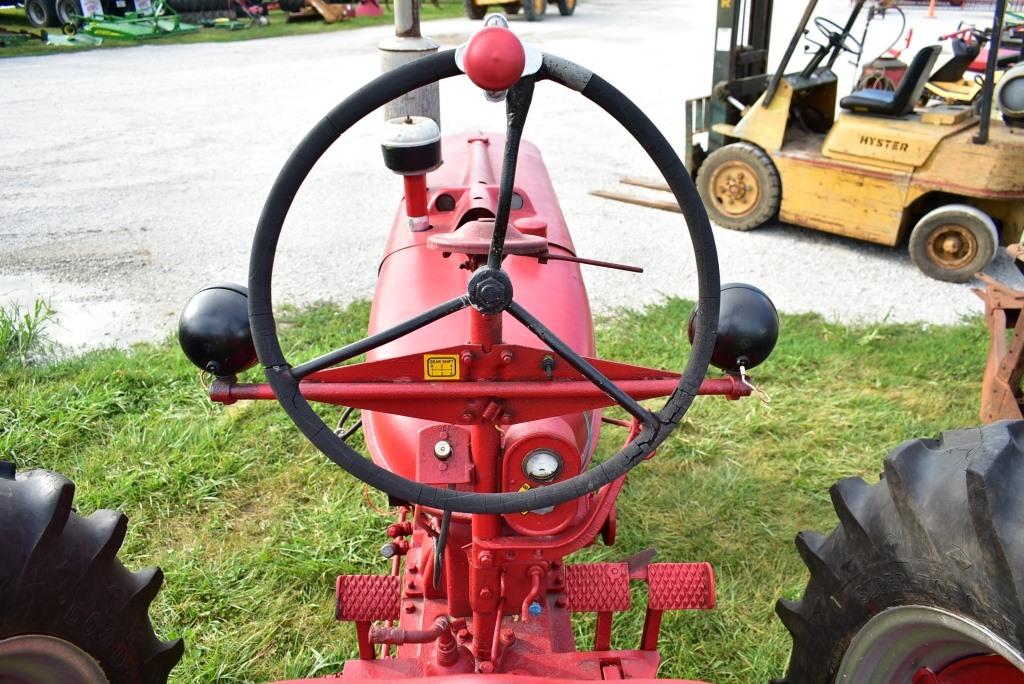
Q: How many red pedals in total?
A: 3